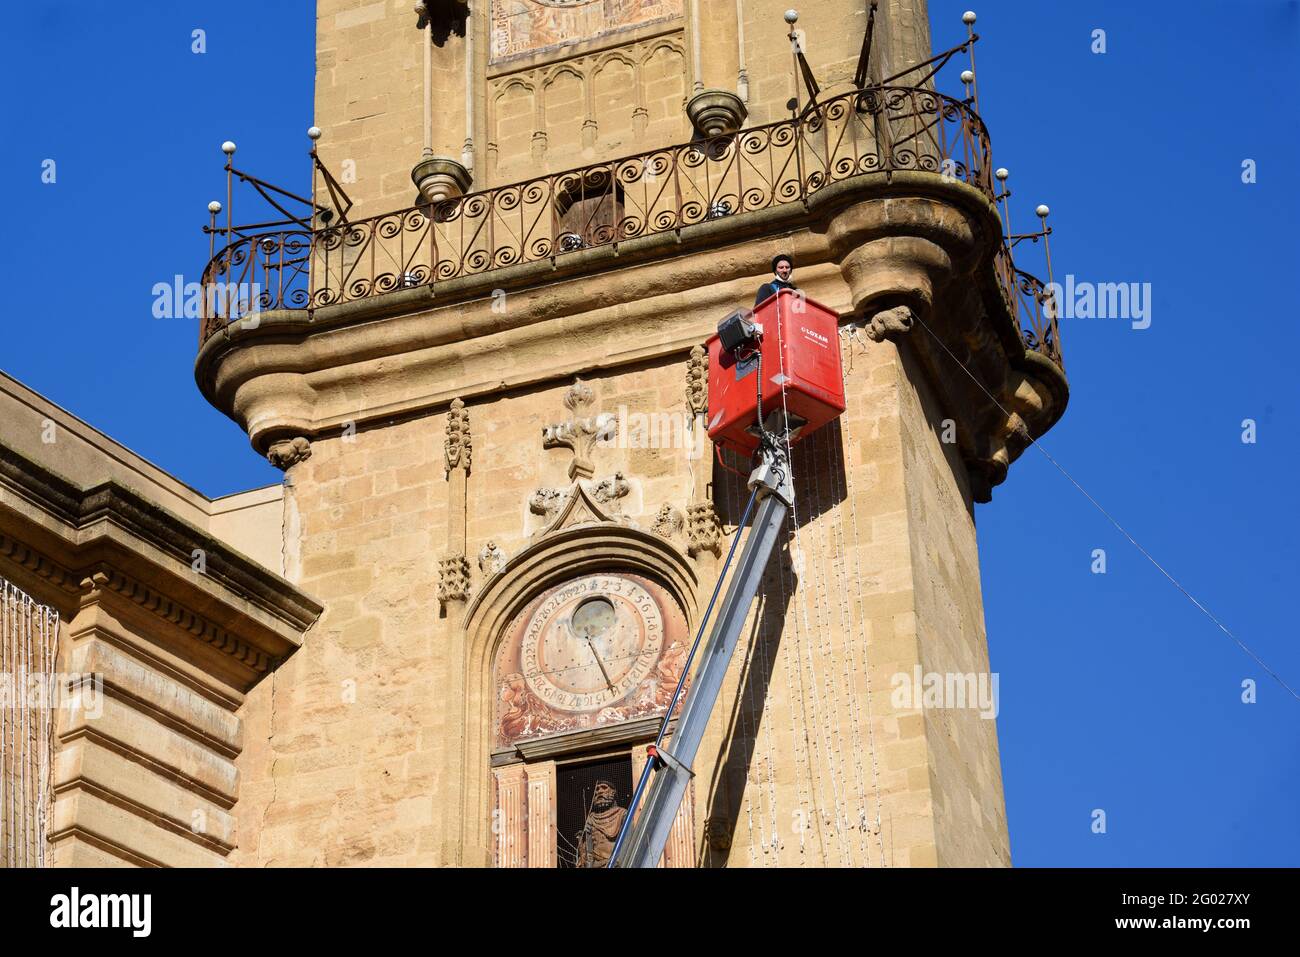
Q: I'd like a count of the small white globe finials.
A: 8